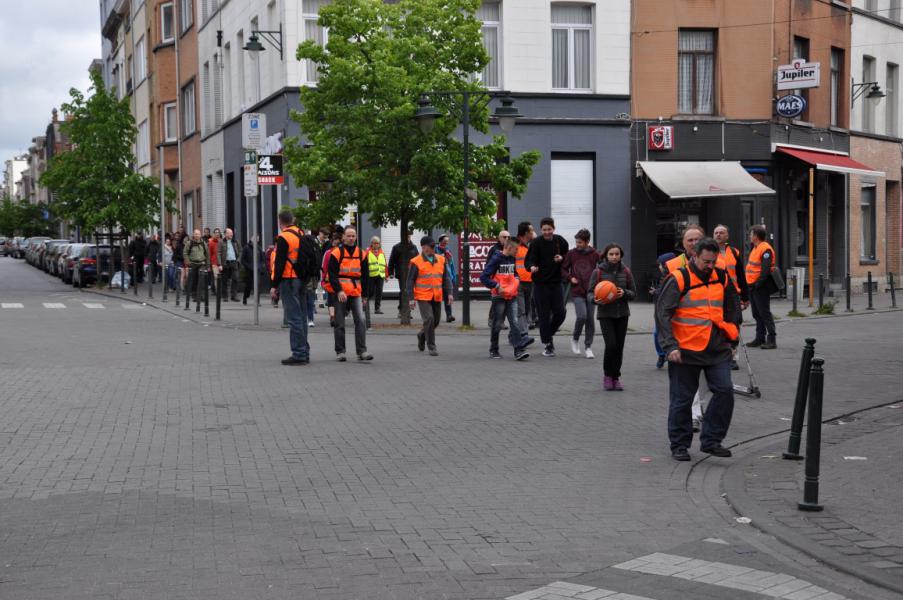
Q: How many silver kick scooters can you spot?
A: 1